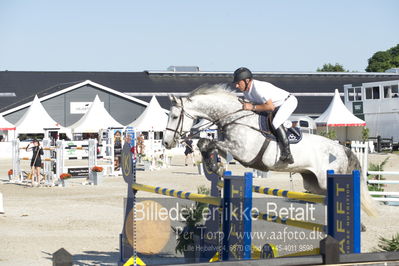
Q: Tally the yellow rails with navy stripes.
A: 3